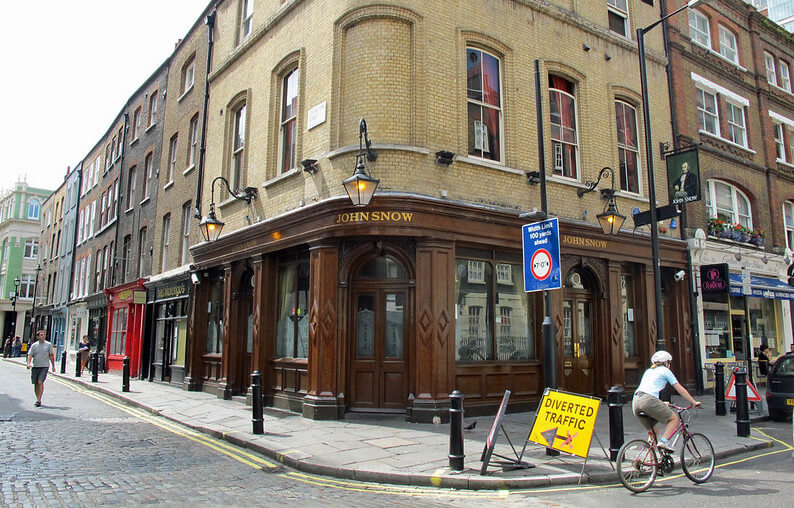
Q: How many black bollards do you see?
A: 9